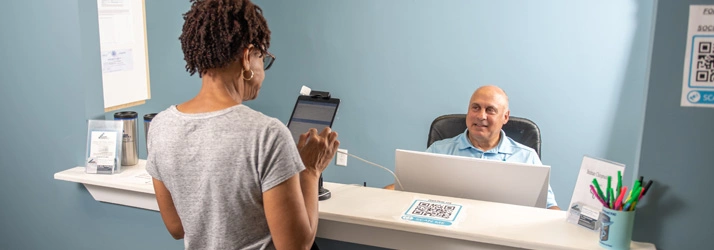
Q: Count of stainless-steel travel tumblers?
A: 2